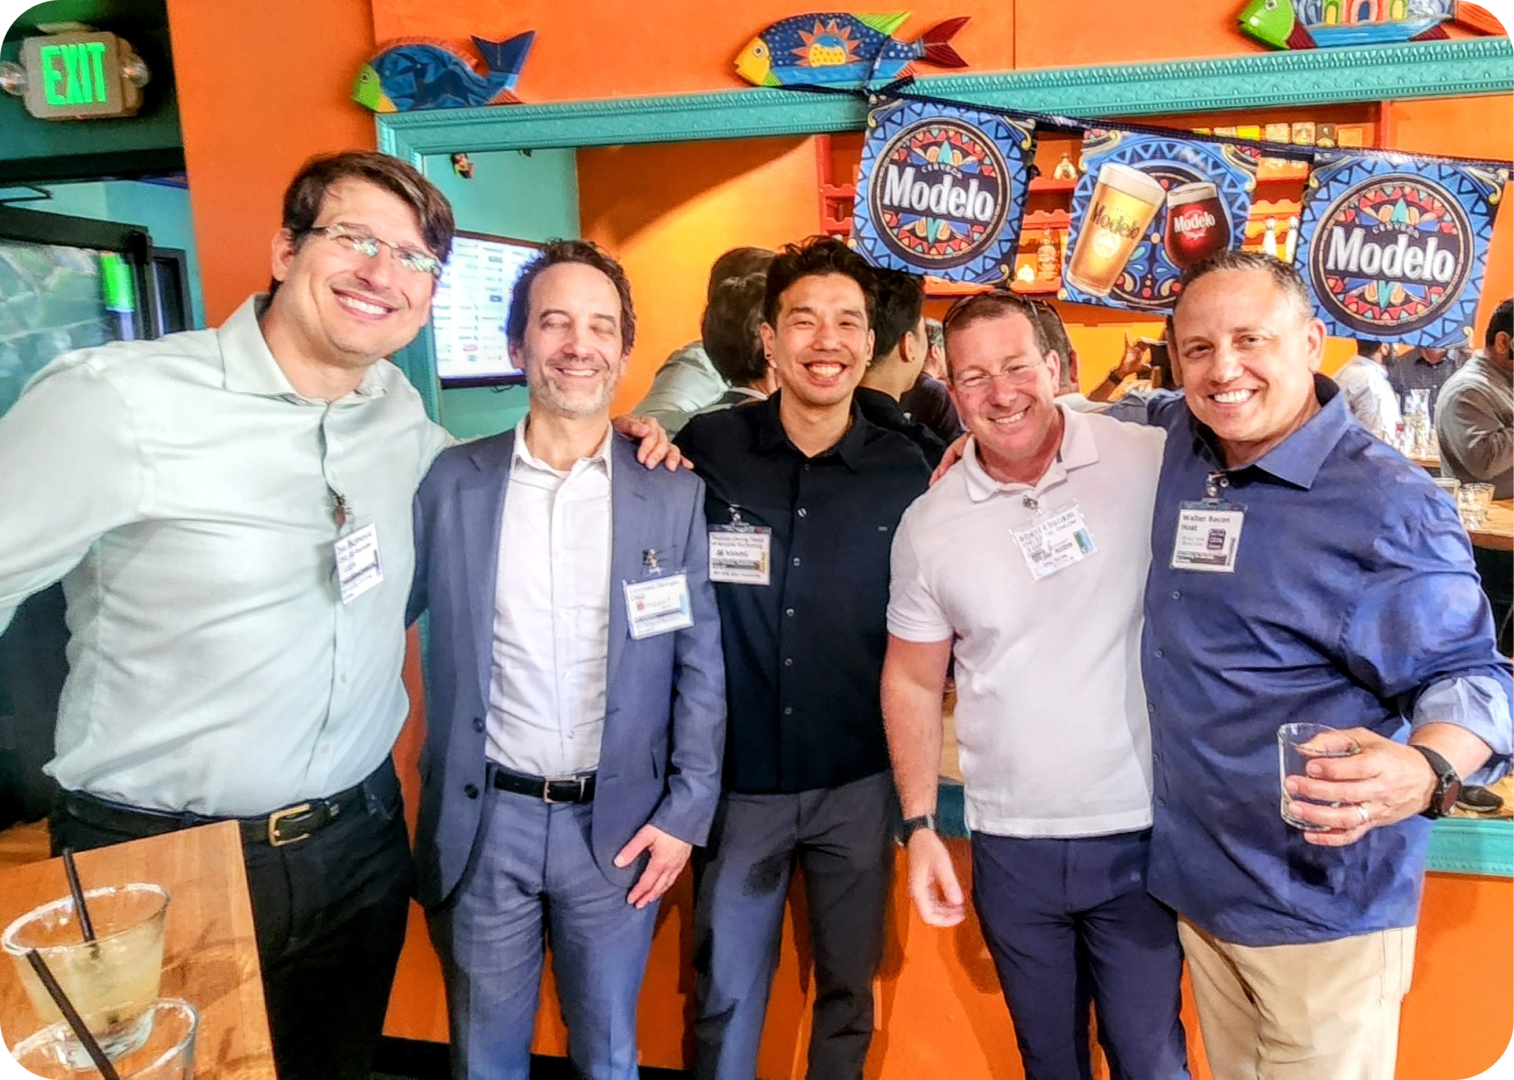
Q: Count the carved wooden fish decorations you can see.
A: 3